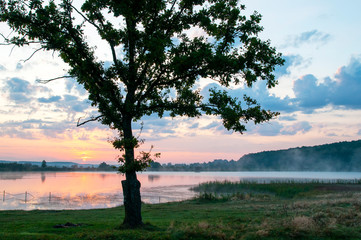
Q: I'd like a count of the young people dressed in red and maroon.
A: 0